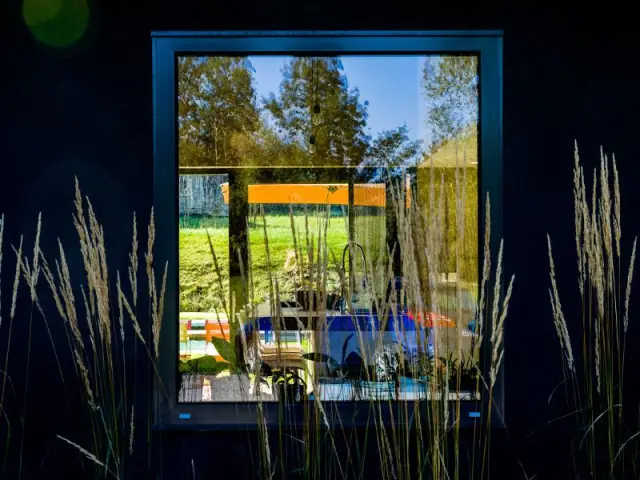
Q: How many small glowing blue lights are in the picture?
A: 2